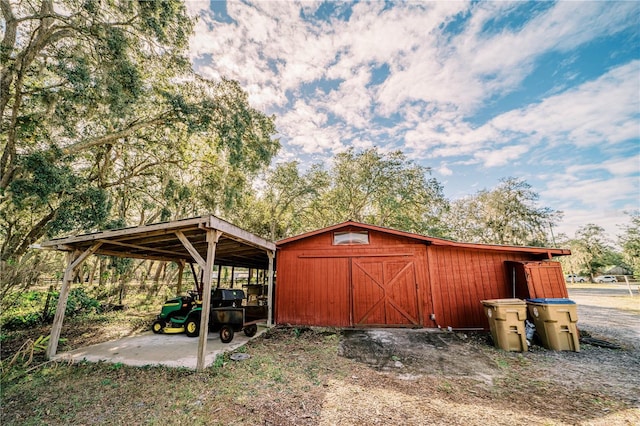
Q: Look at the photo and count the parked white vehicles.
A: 2